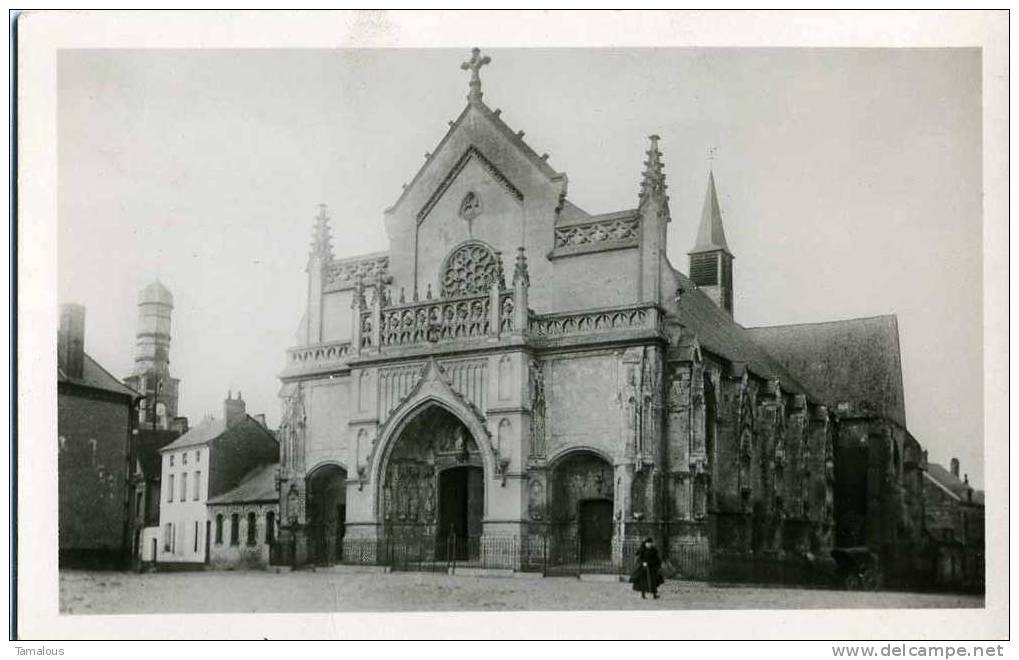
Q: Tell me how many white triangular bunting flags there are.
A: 0